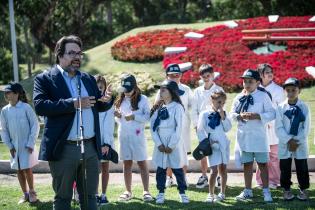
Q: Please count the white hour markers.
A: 8